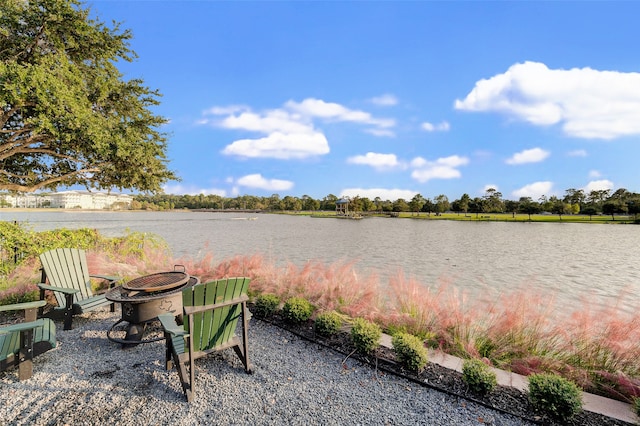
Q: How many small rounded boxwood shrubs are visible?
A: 7